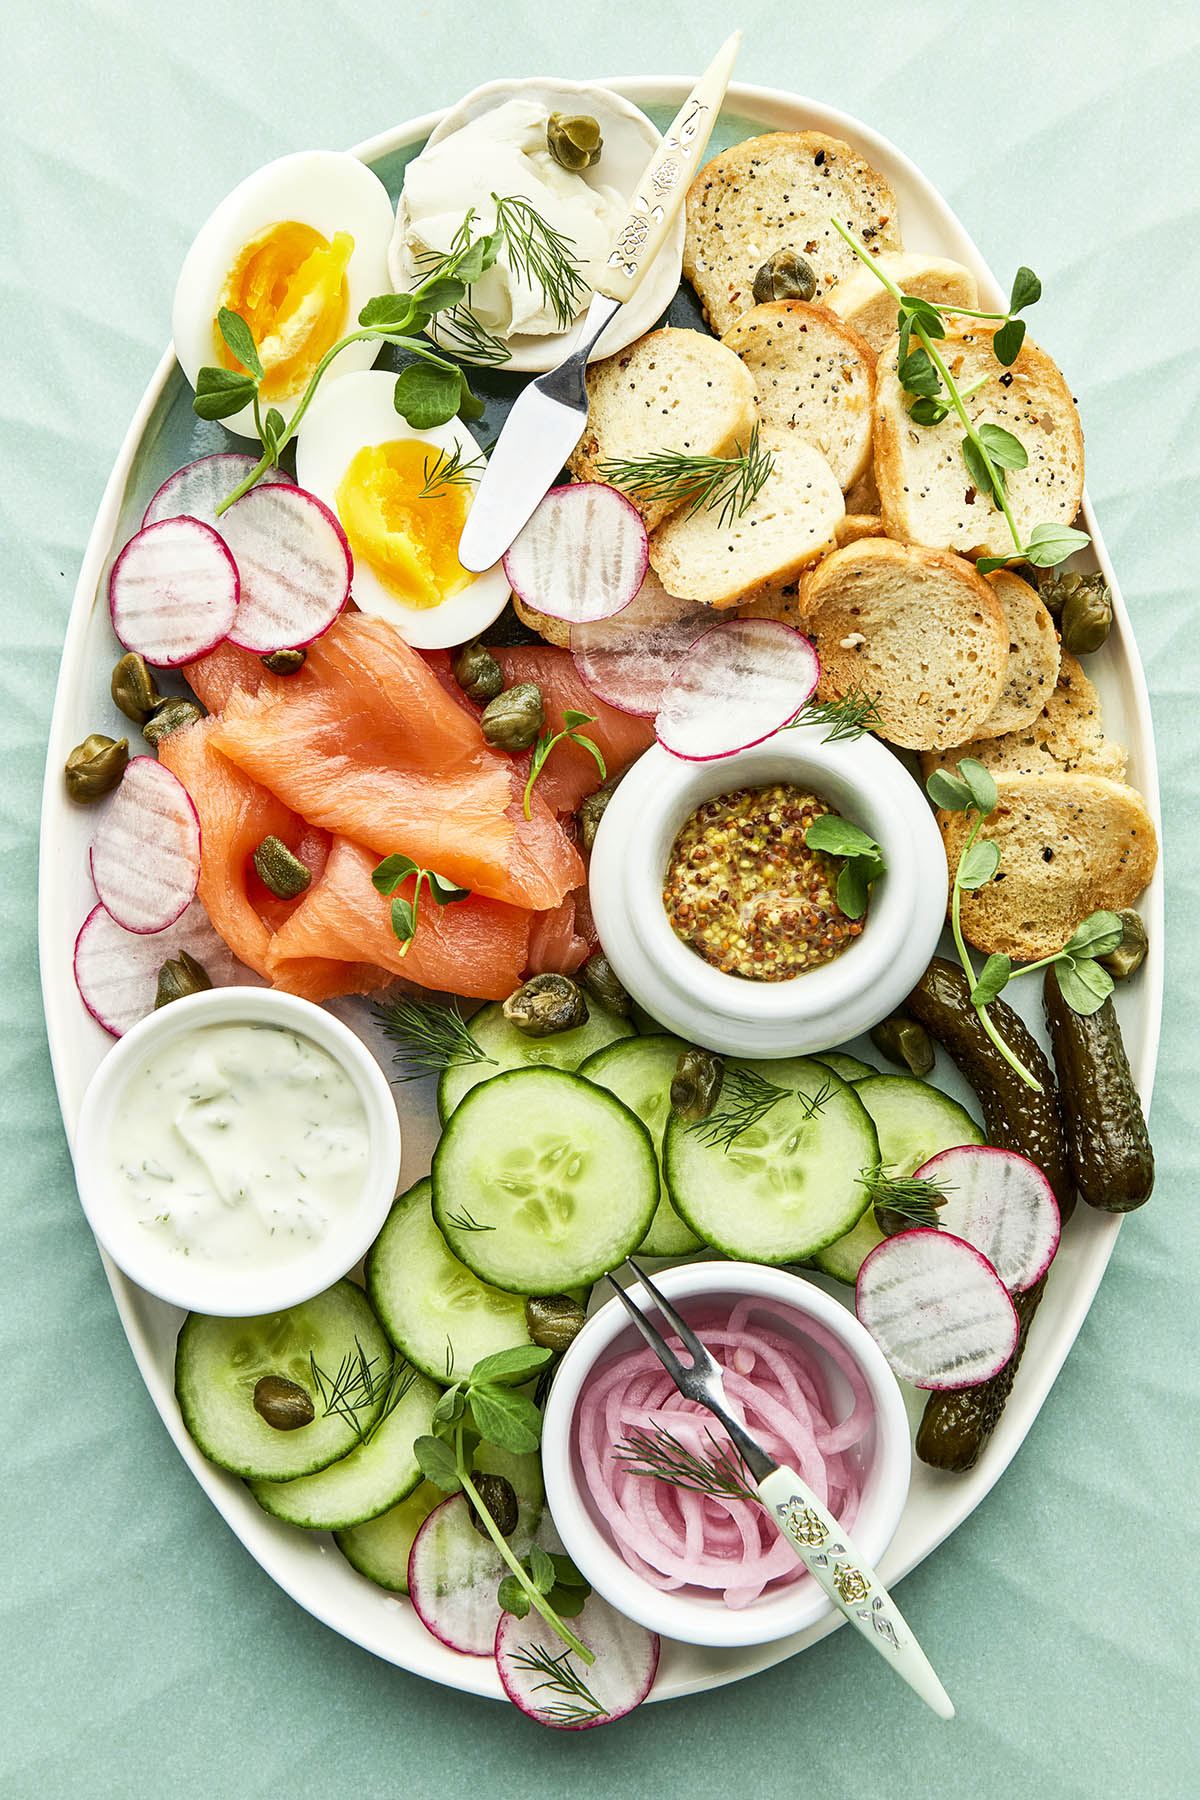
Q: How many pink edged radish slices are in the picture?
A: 12